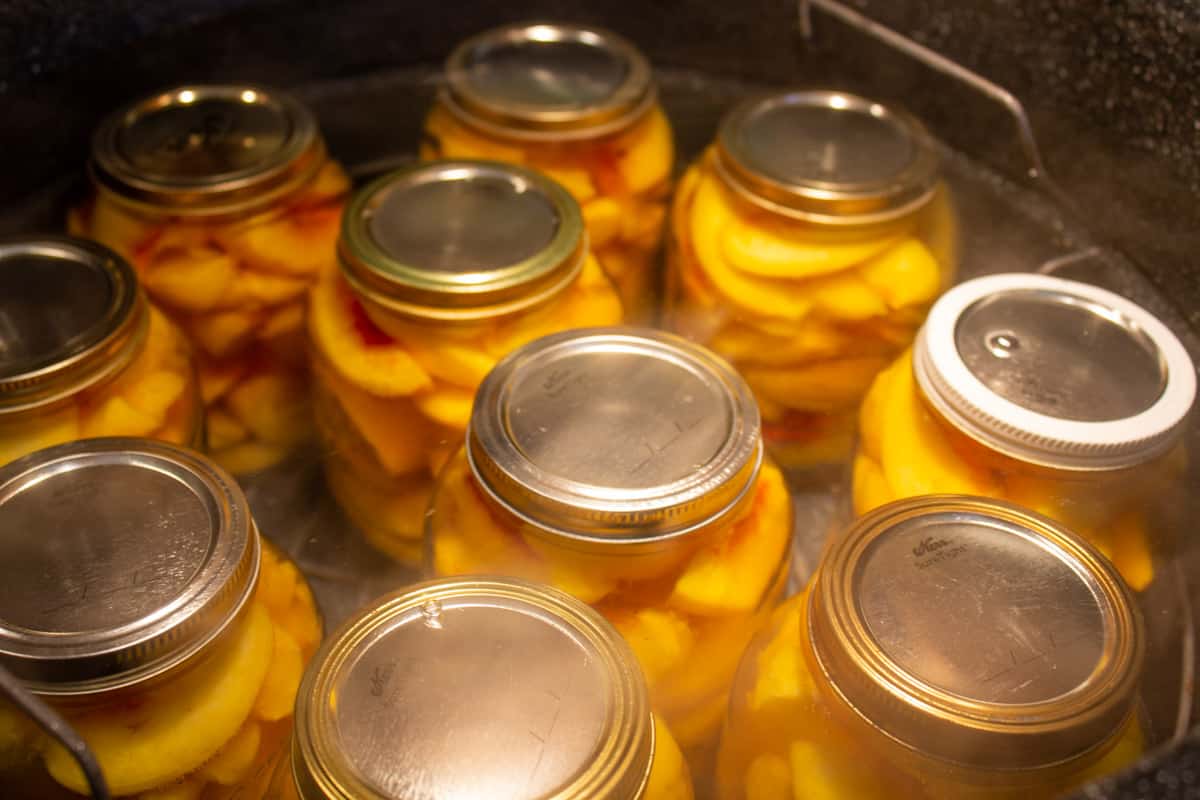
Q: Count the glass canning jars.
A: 10